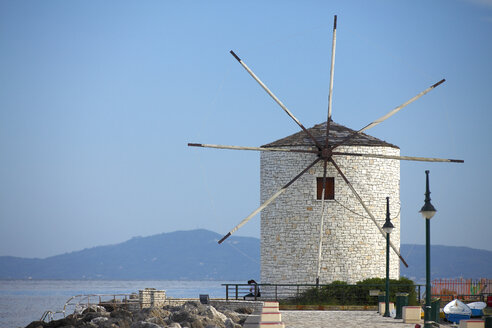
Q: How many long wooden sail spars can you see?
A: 8